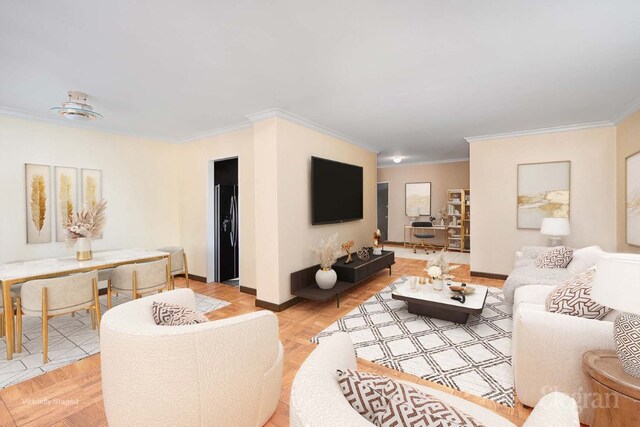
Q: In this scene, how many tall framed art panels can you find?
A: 3